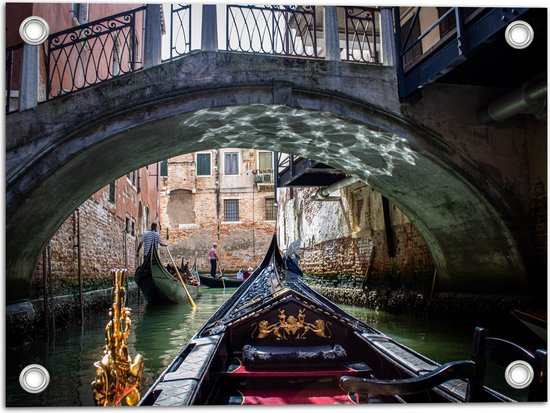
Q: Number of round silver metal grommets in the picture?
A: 4